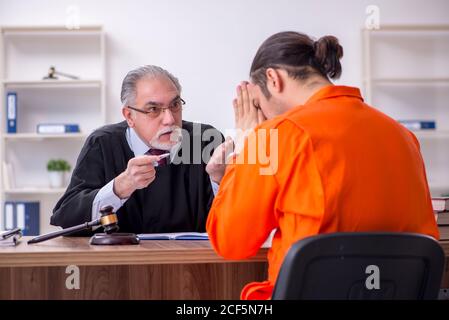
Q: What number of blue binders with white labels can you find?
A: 5